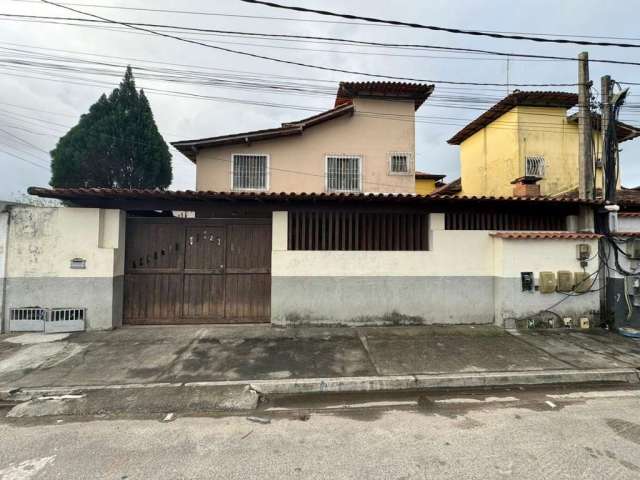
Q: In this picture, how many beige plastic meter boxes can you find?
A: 3